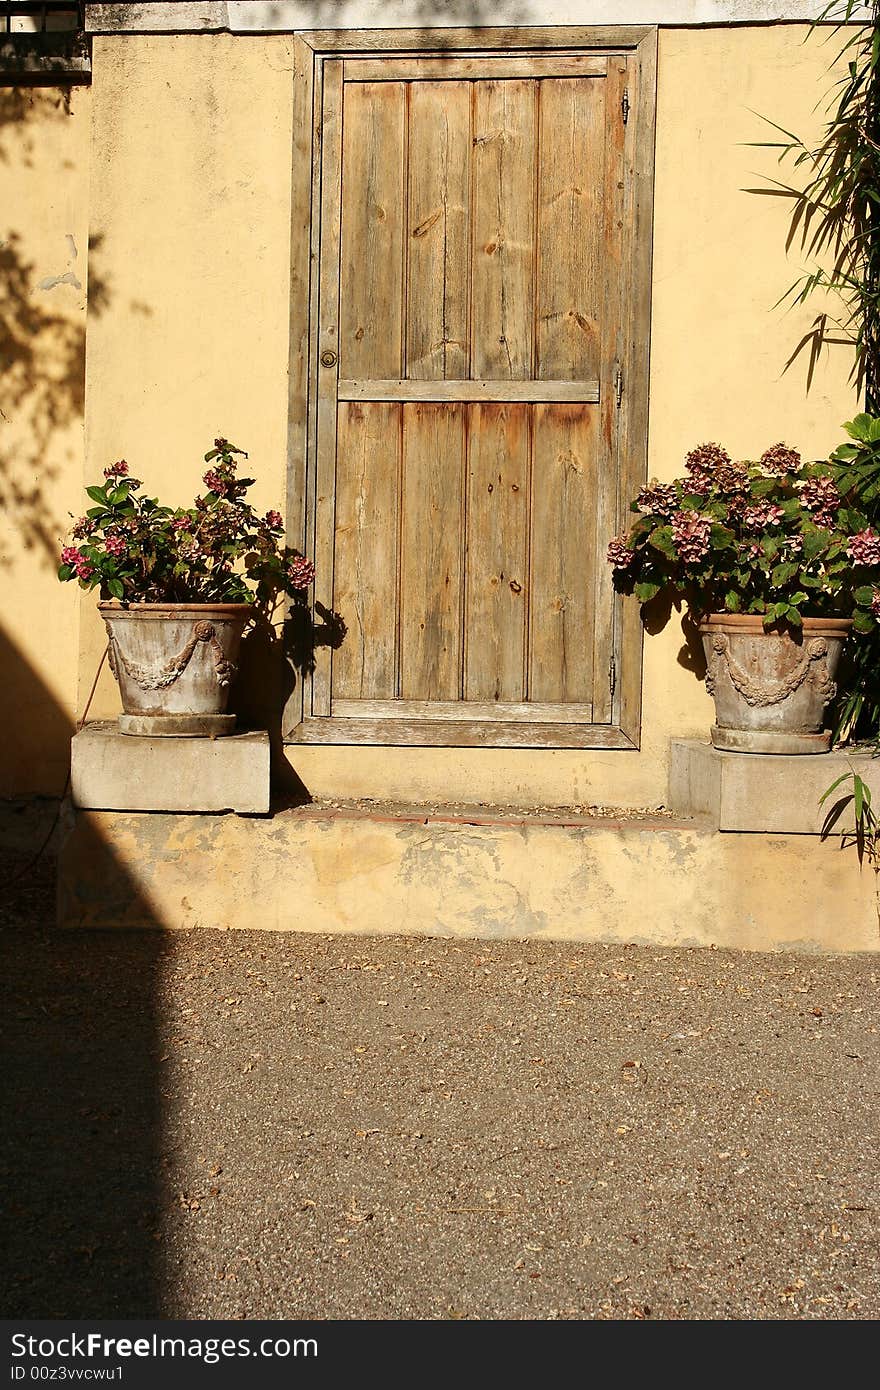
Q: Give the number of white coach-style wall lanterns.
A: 0